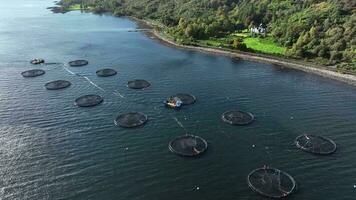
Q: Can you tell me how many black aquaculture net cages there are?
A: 12